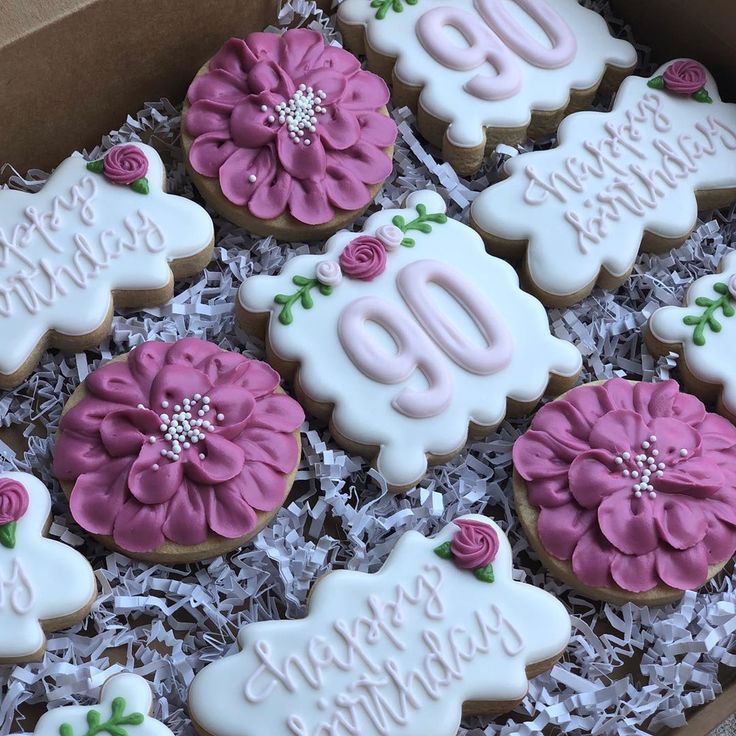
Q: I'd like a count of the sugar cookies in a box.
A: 11